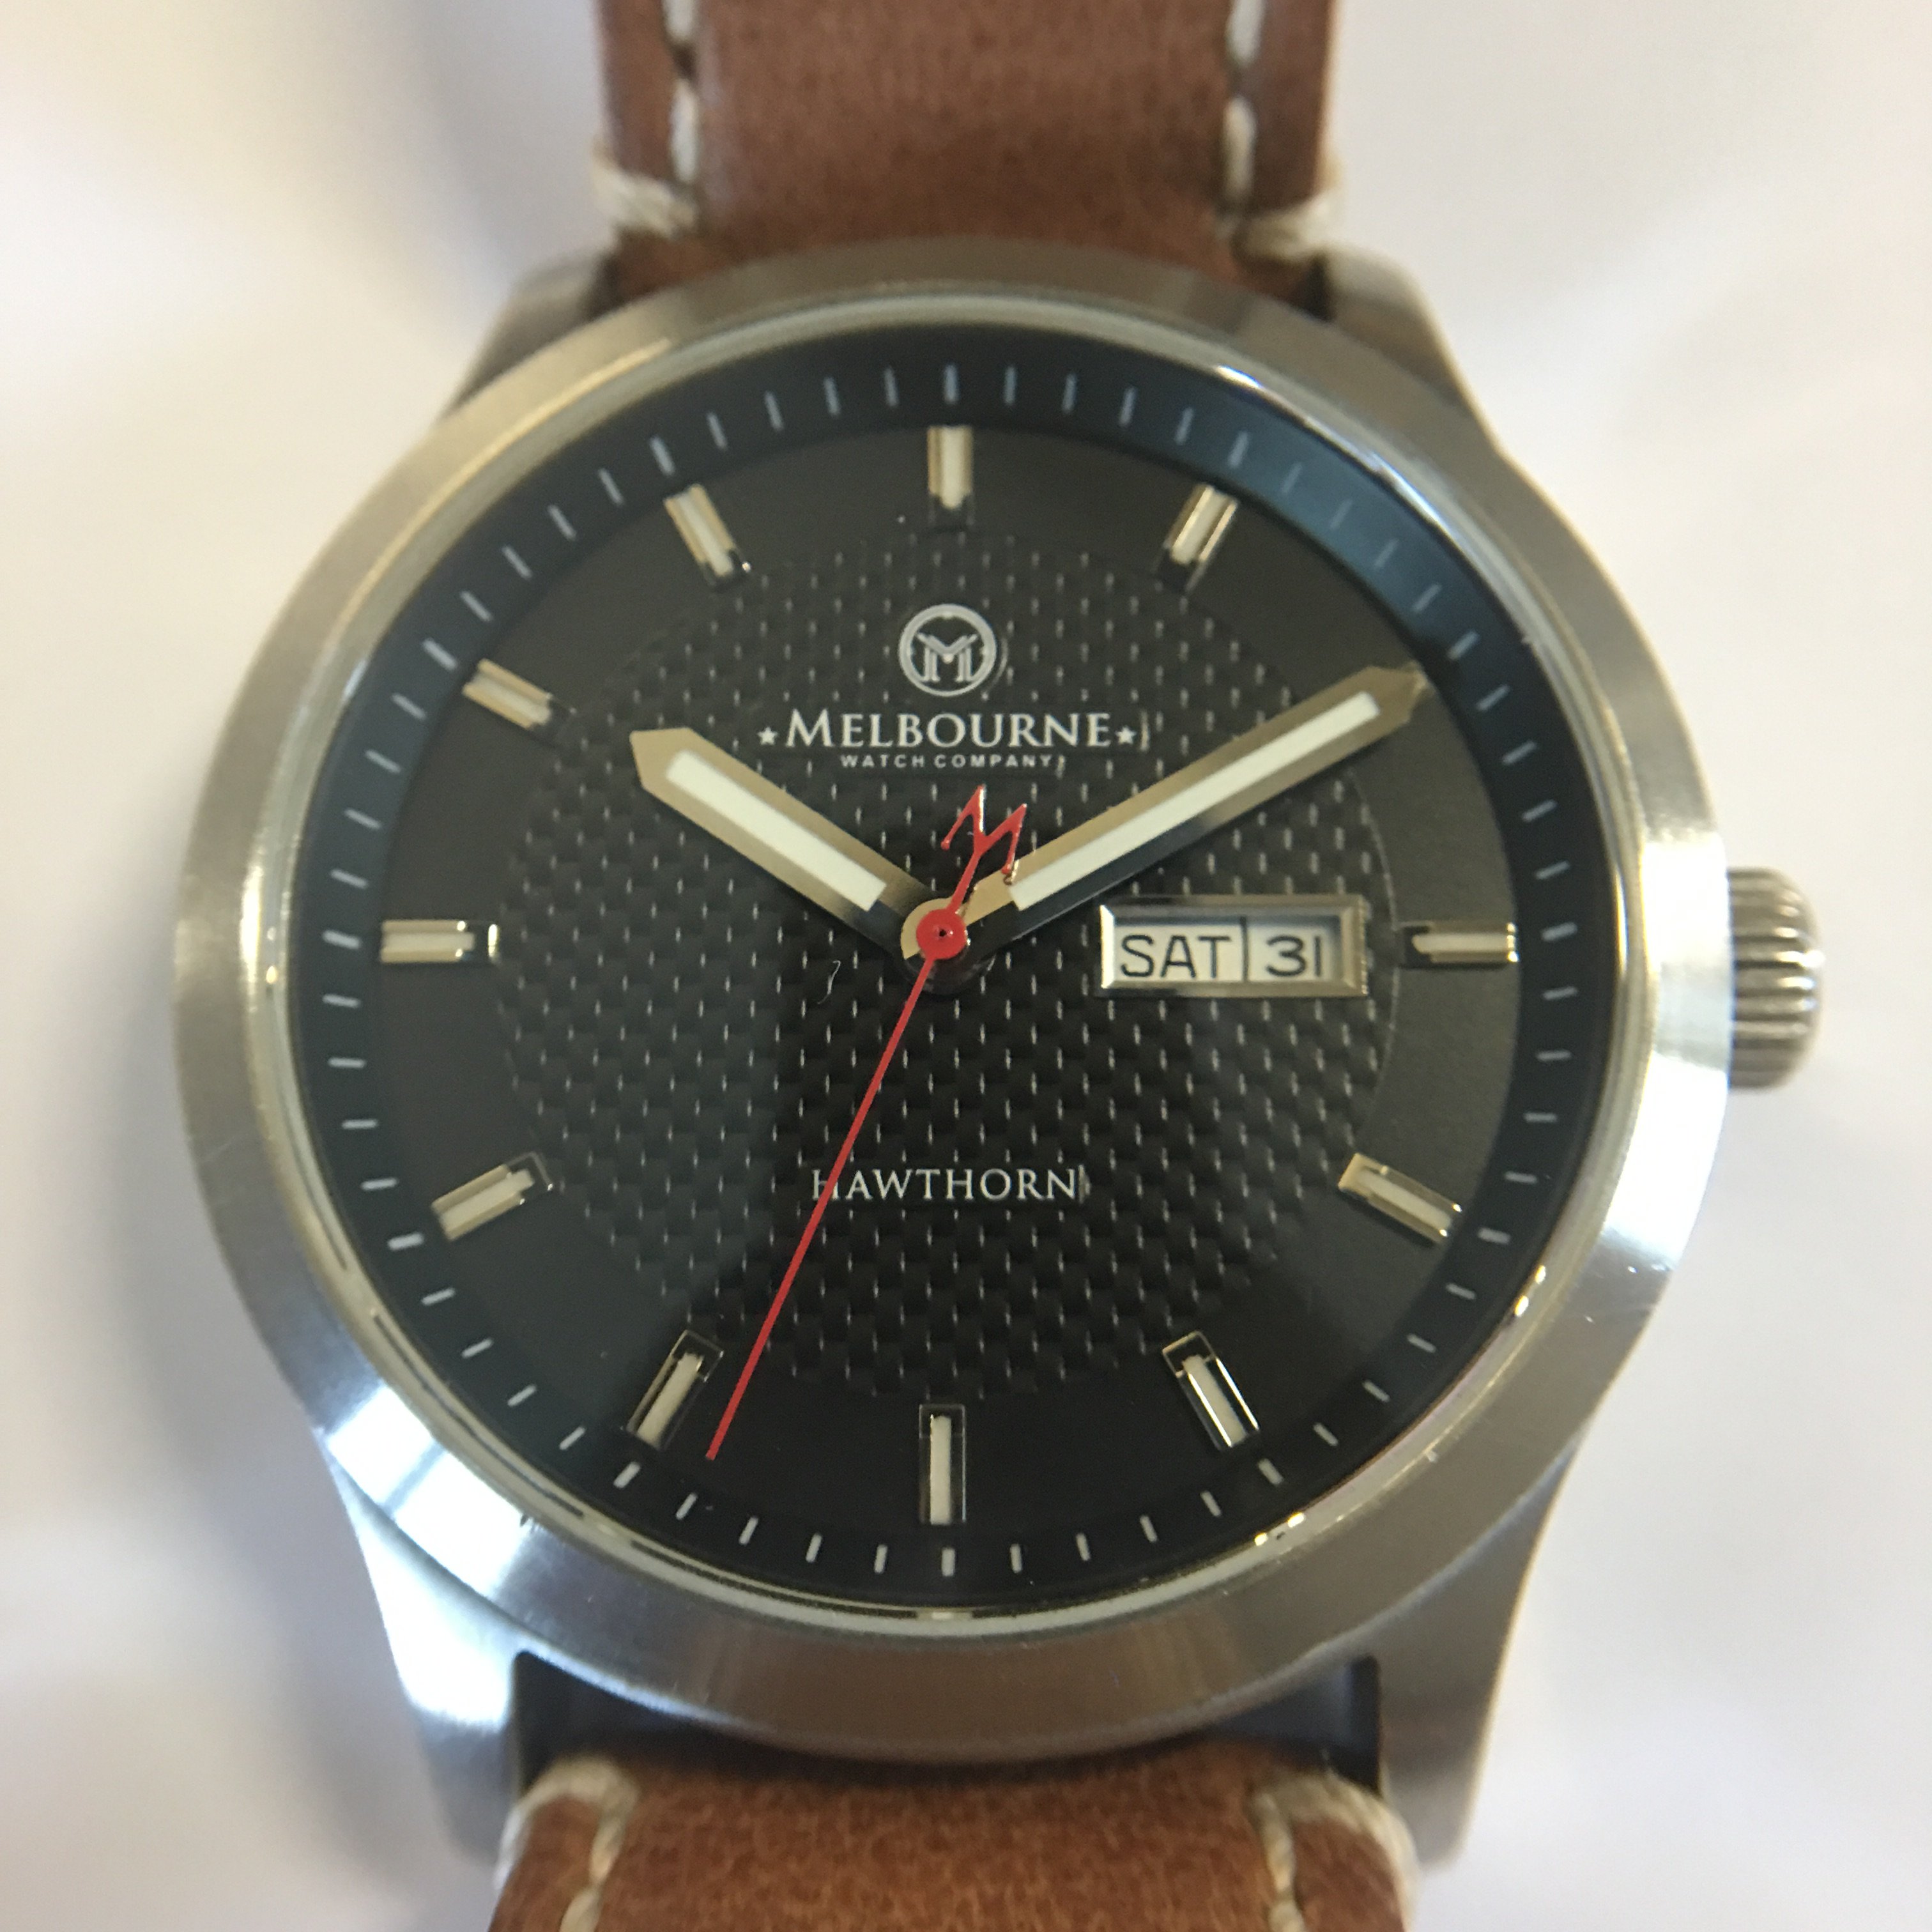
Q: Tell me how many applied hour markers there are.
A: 12